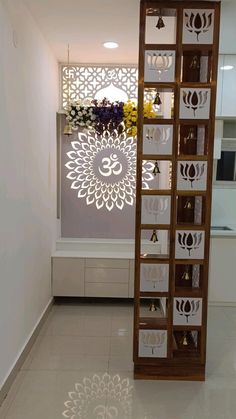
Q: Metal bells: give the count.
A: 11